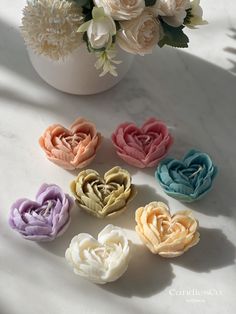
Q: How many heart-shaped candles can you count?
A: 7